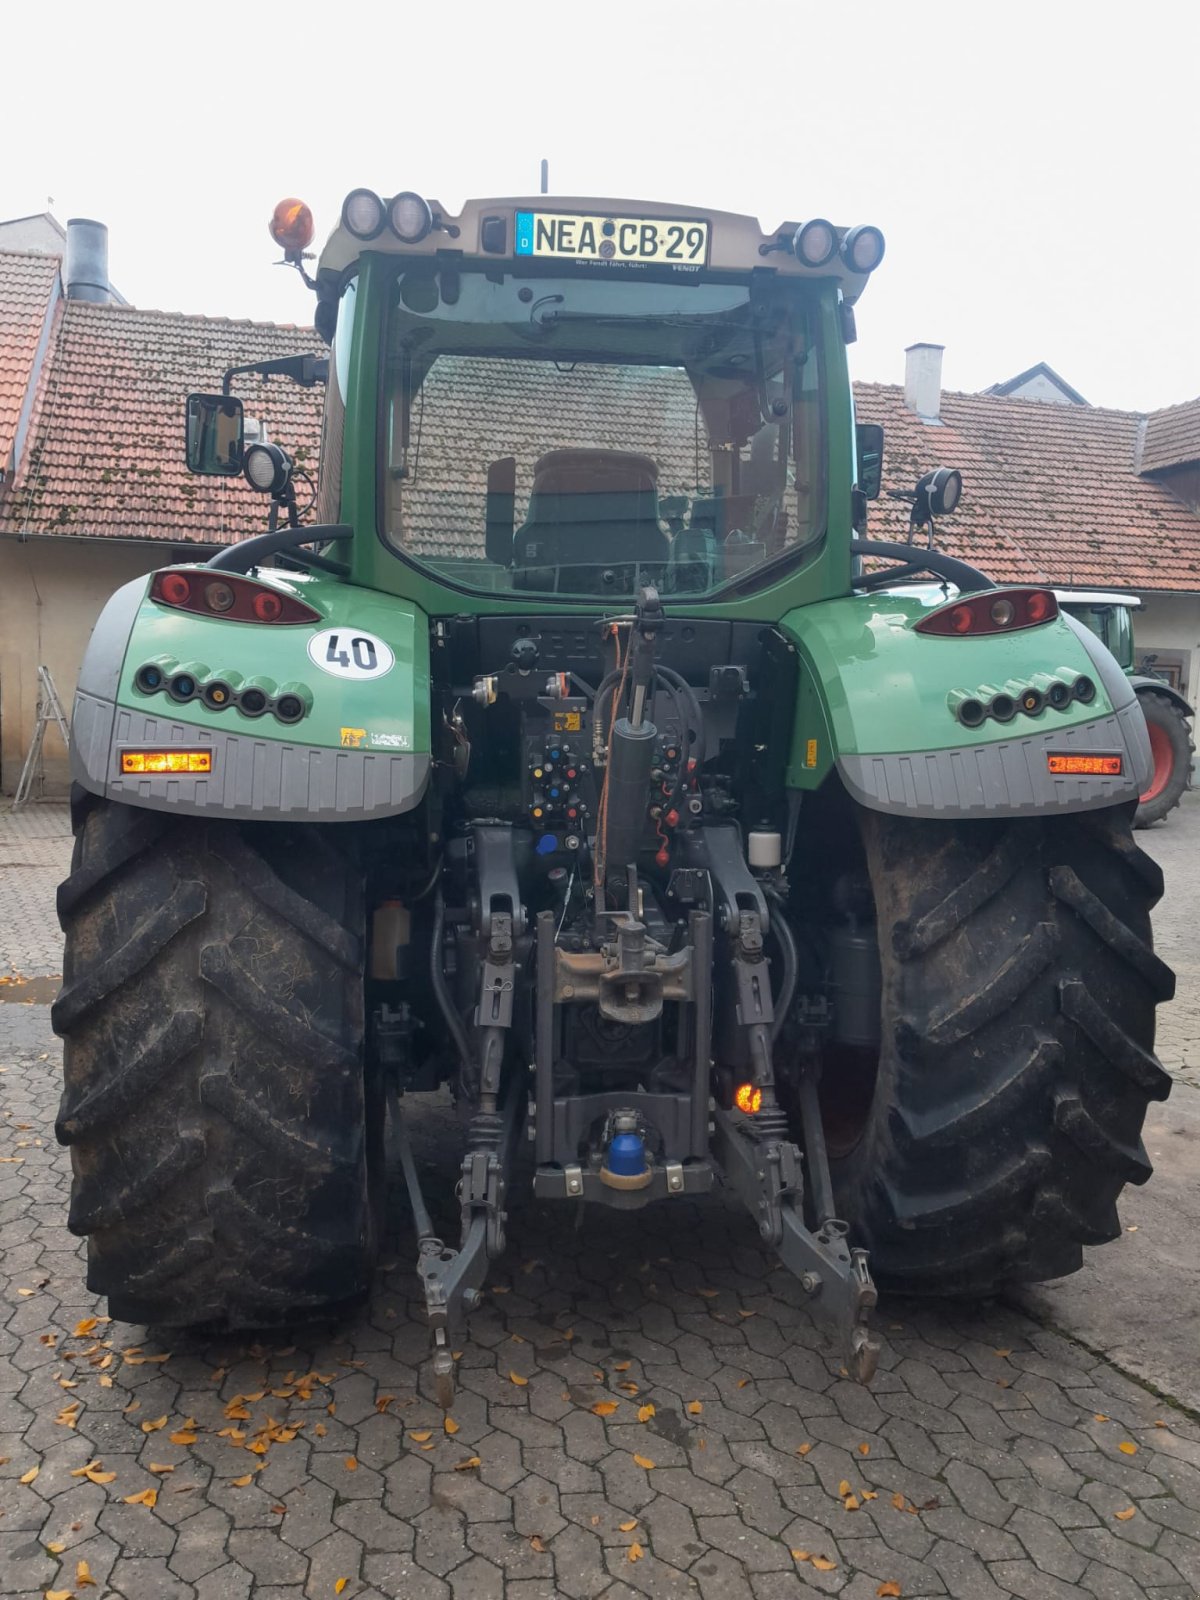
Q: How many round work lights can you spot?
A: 6